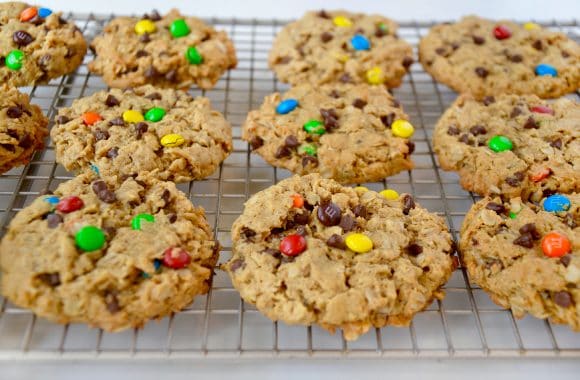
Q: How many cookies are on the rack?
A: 11